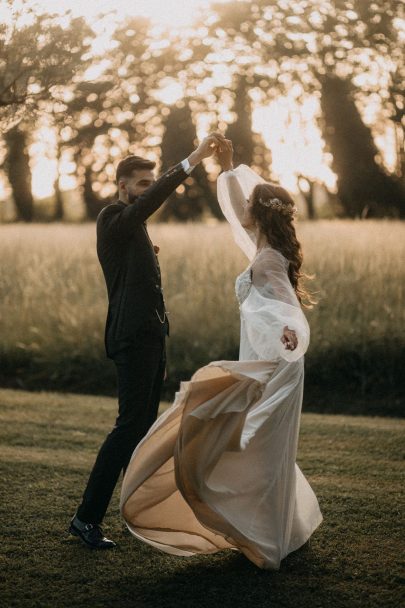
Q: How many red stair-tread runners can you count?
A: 0